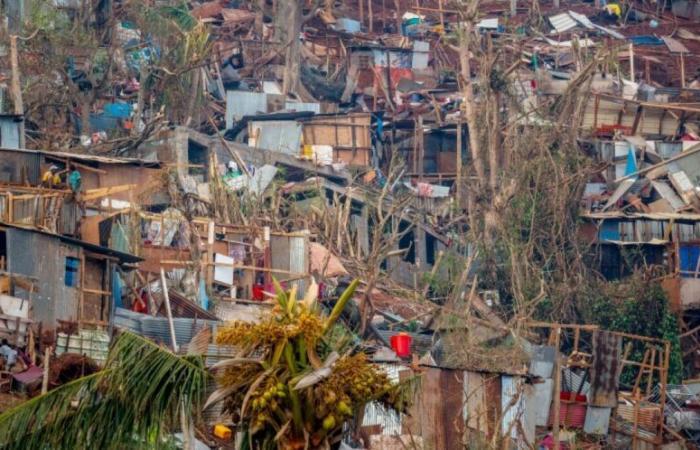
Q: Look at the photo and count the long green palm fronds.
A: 2